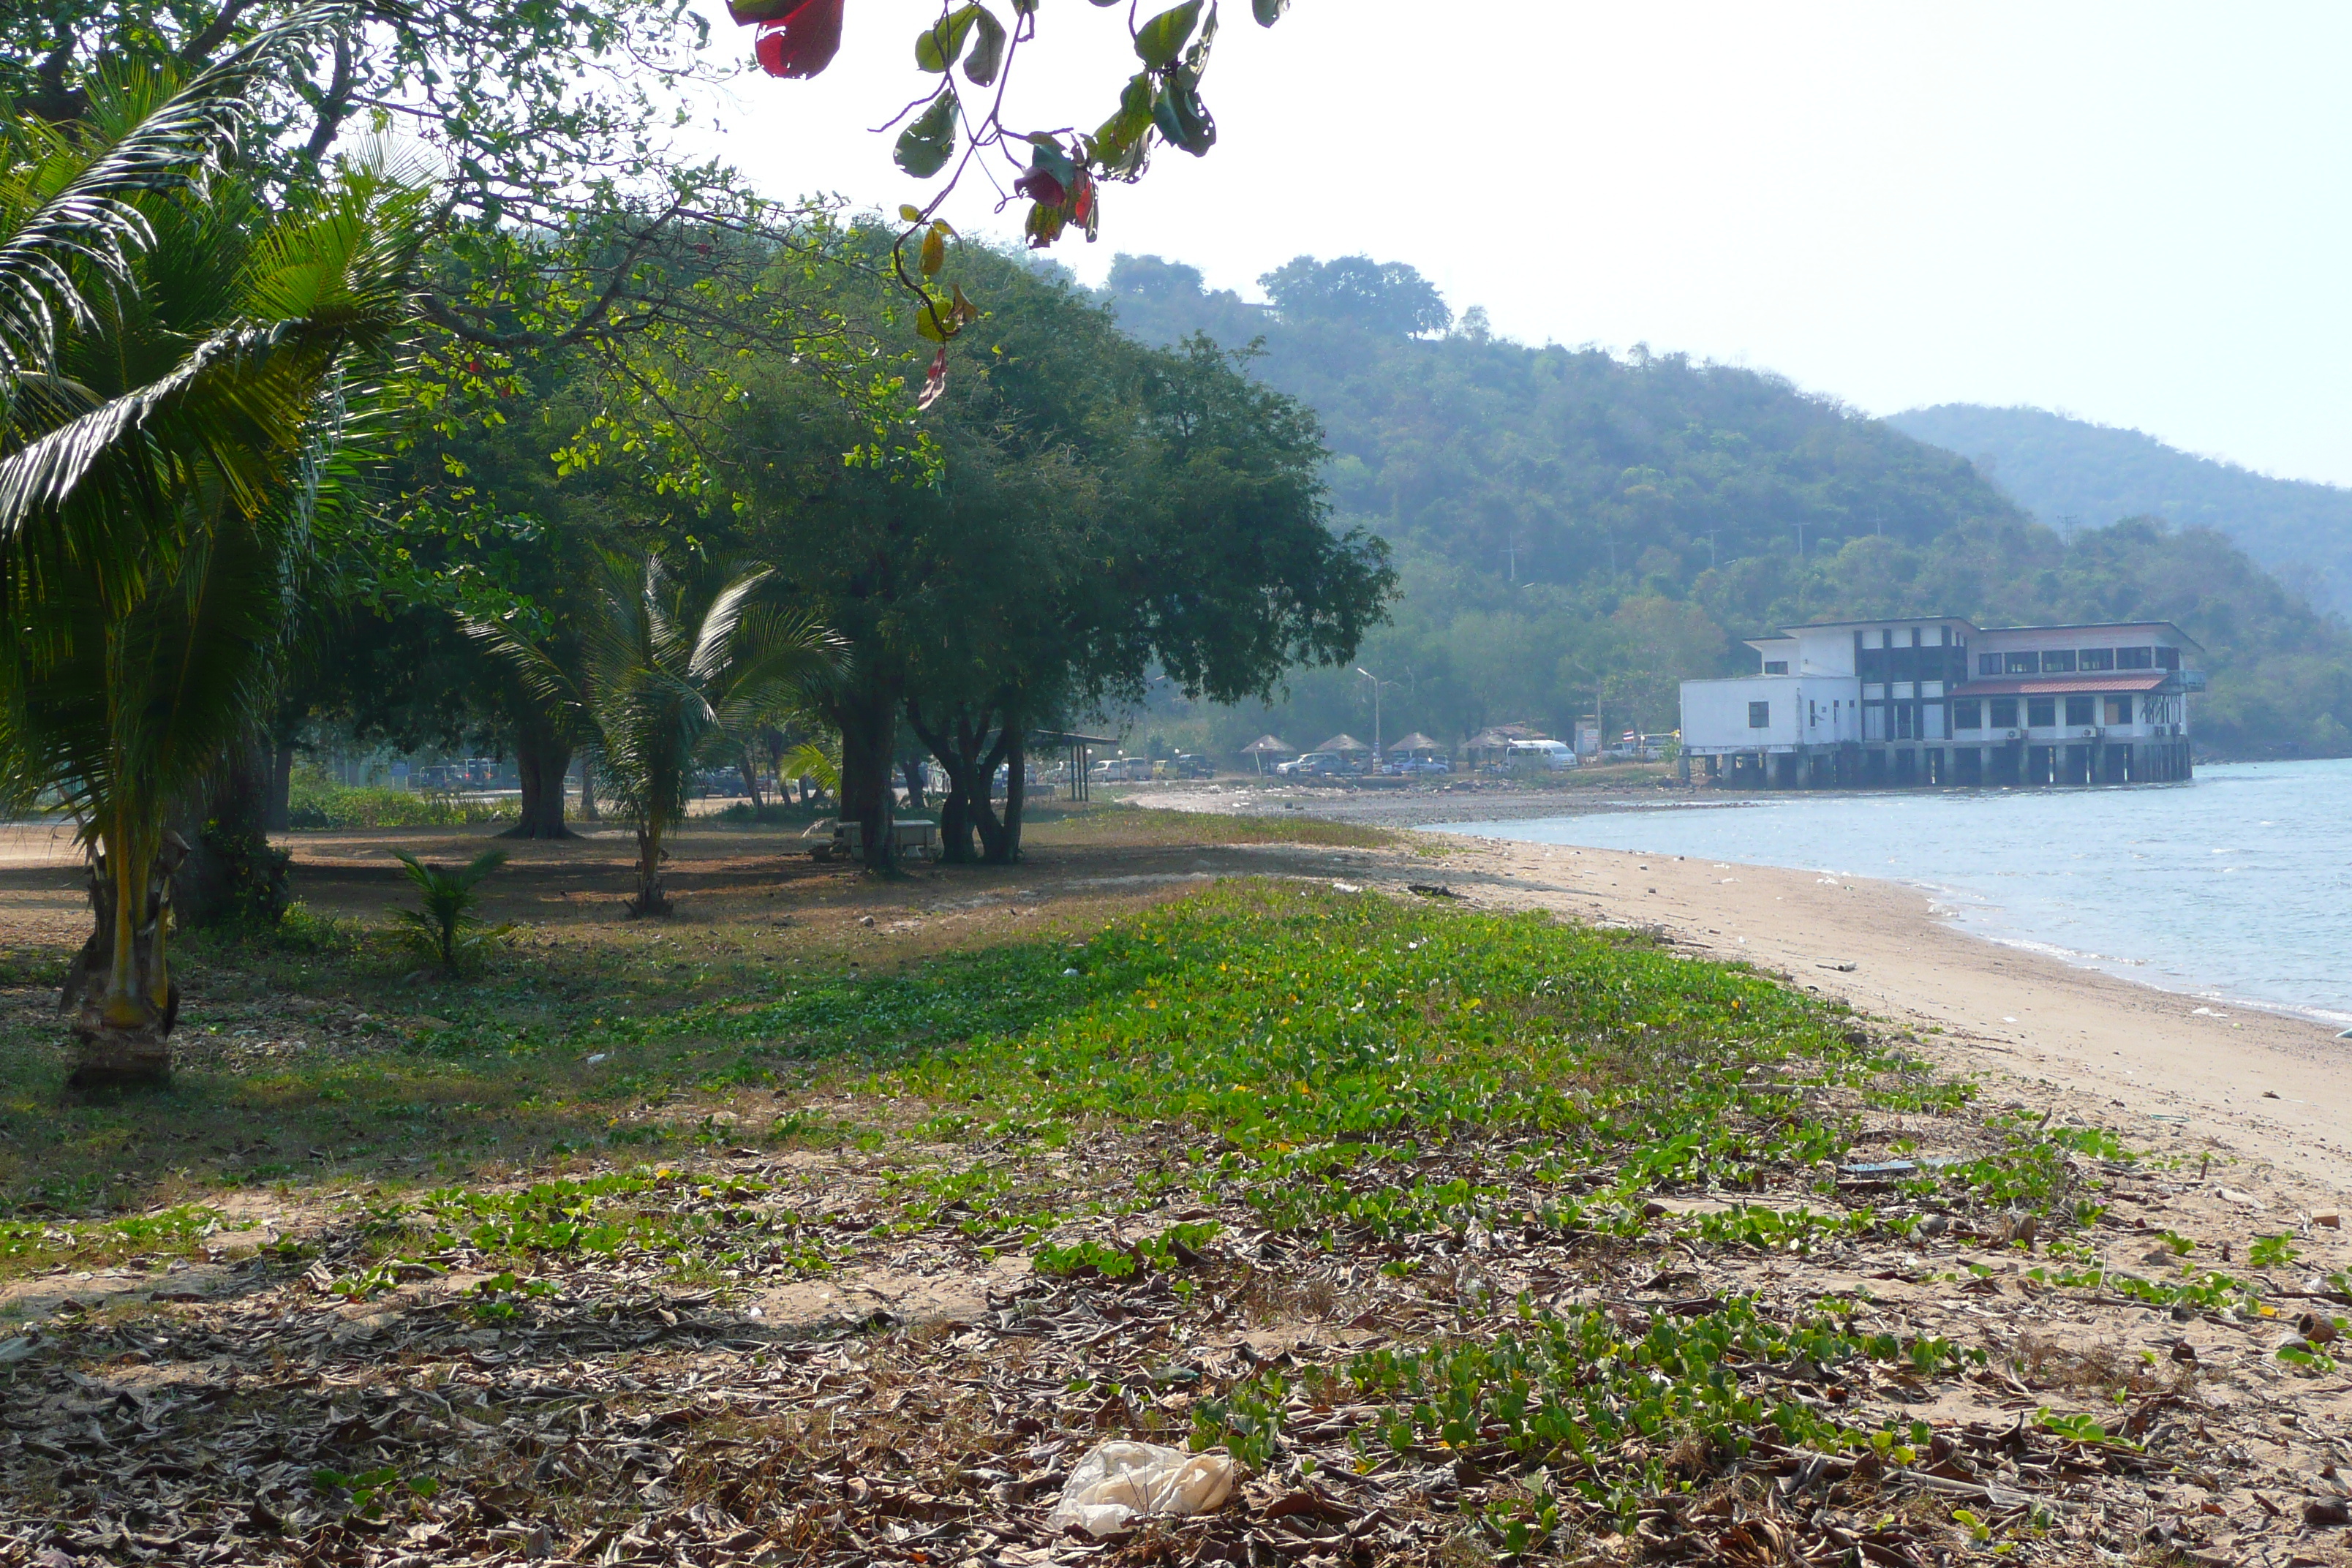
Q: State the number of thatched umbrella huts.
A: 4